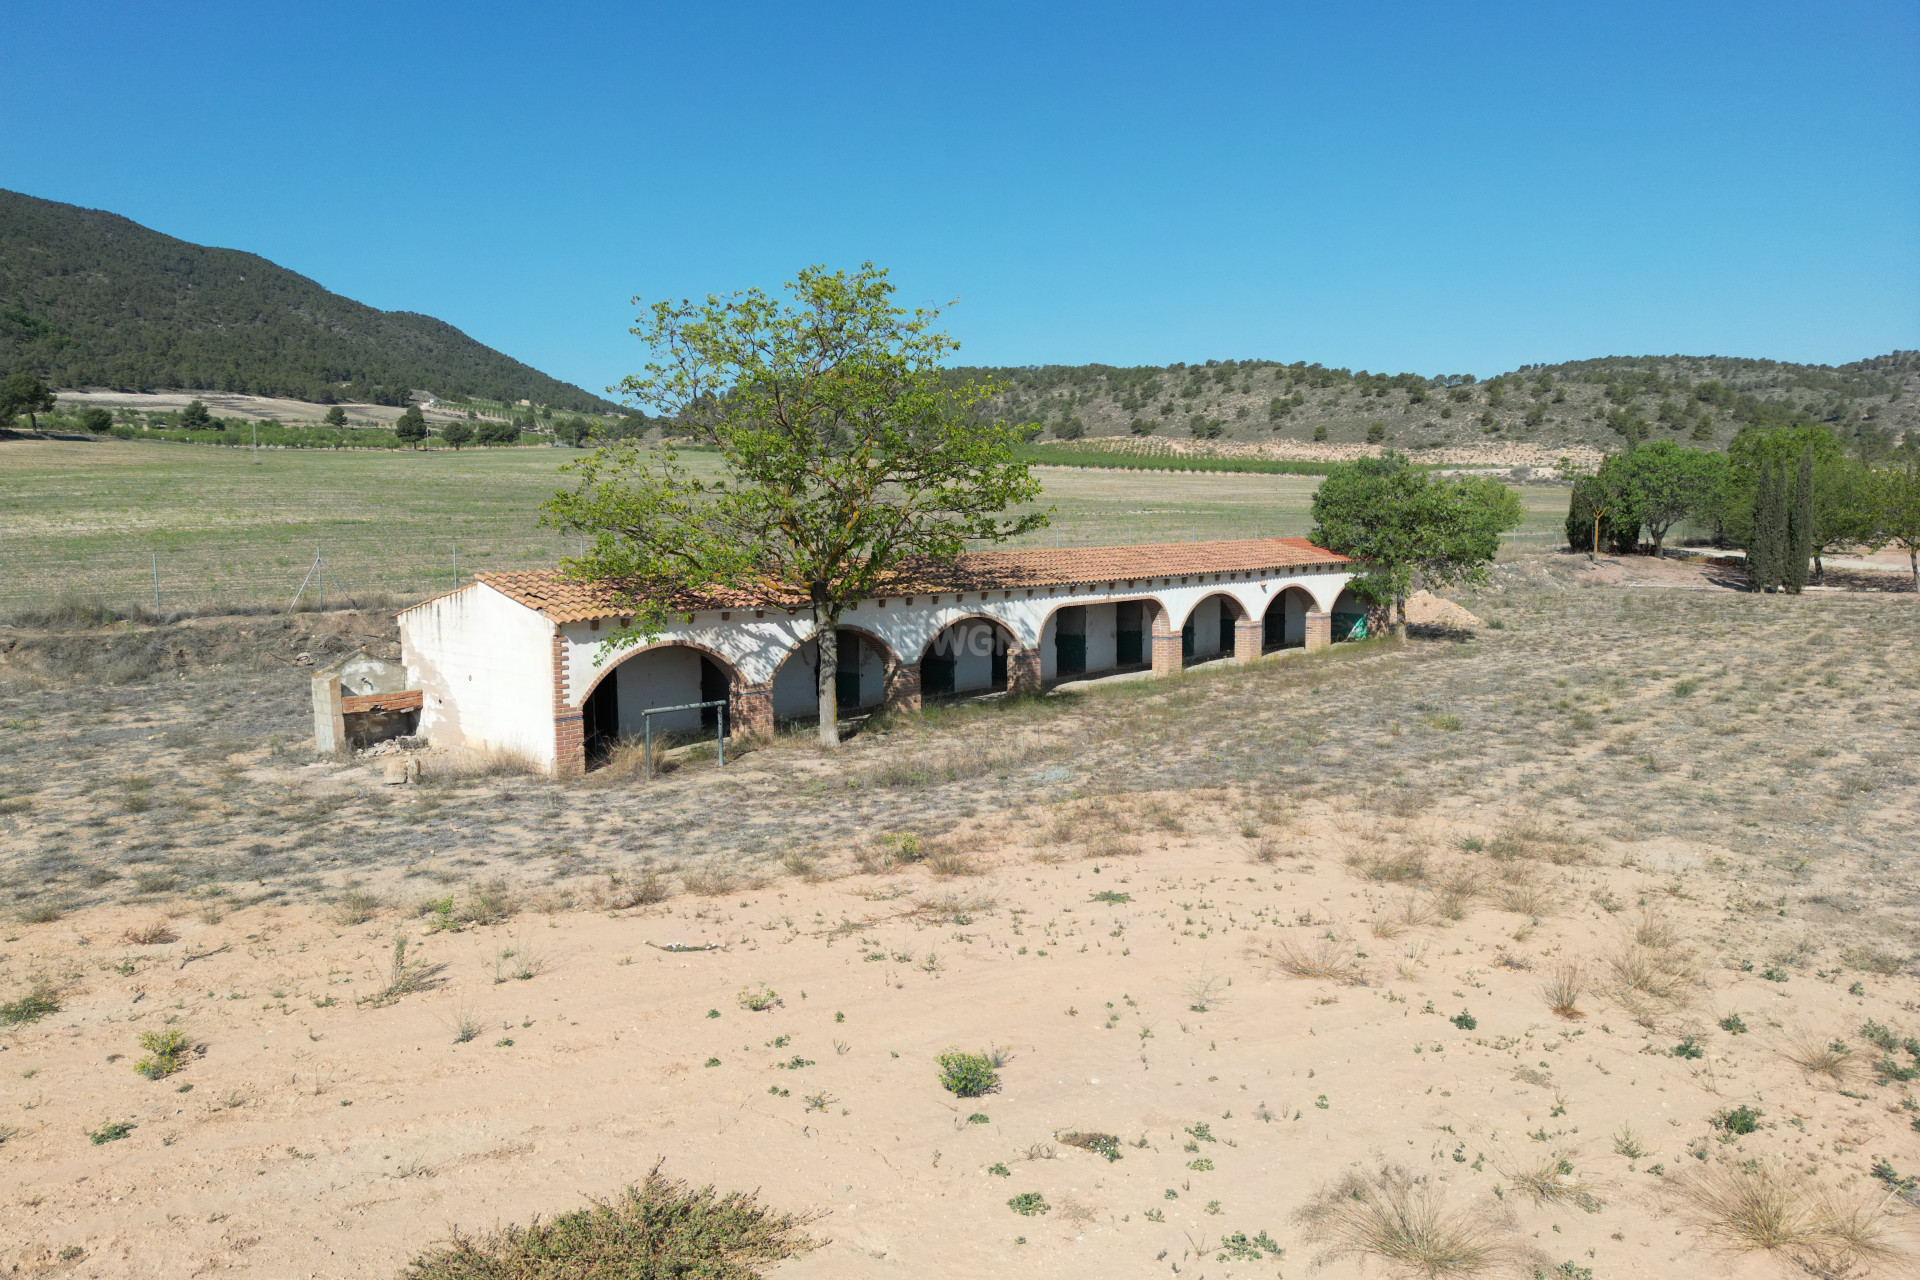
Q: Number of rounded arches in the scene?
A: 7